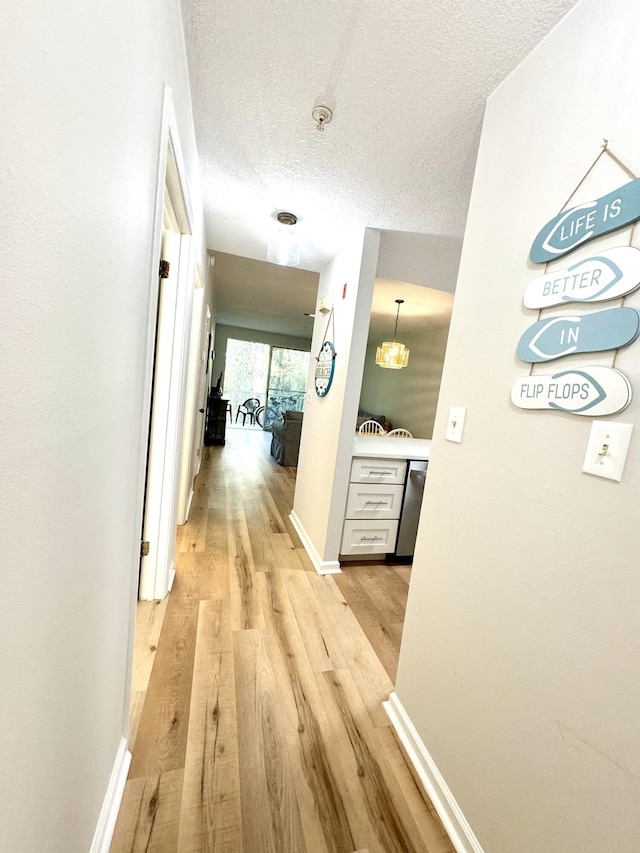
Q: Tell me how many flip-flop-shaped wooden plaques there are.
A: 4